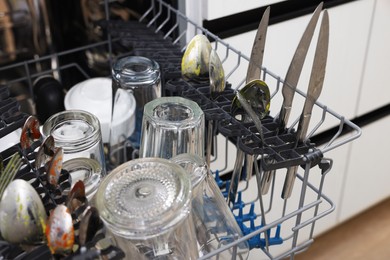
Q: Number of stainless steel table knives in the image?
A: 3